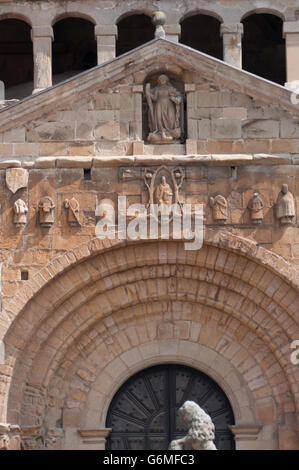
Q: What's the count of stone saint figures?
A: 8